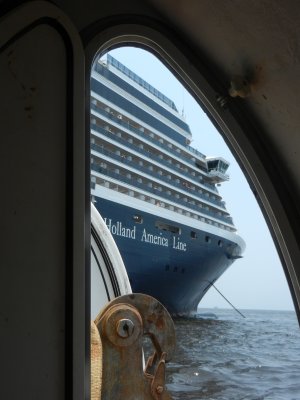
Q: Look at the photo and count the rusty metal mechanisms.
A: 1